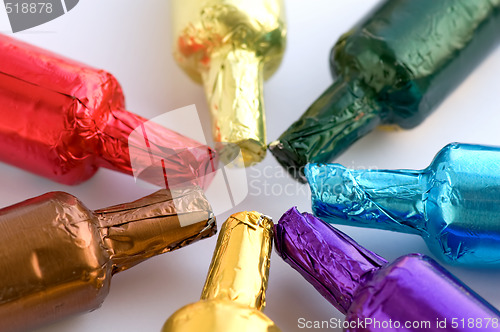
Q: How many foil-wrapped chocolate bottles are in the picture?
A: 7